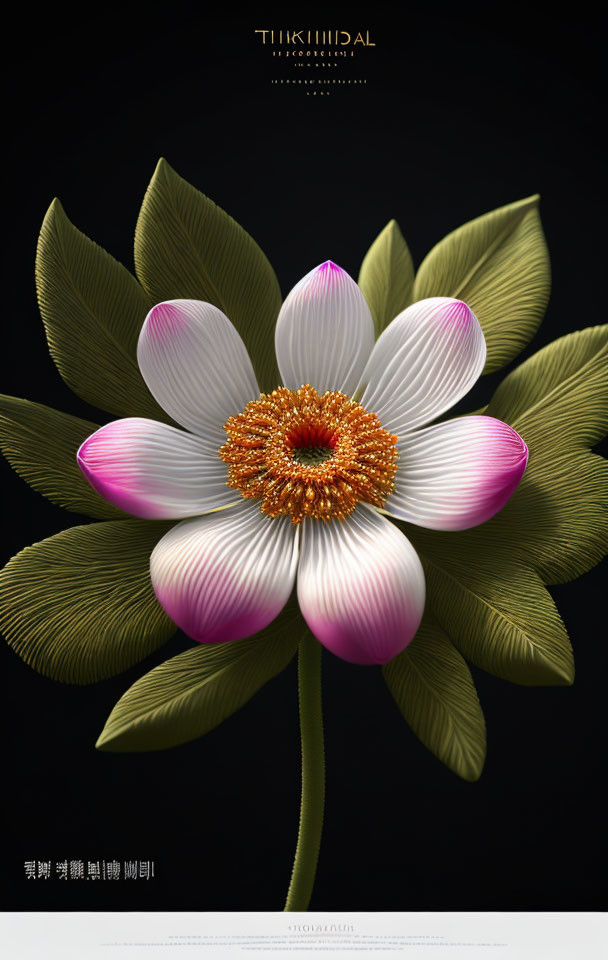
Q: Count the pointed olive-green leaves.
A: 11